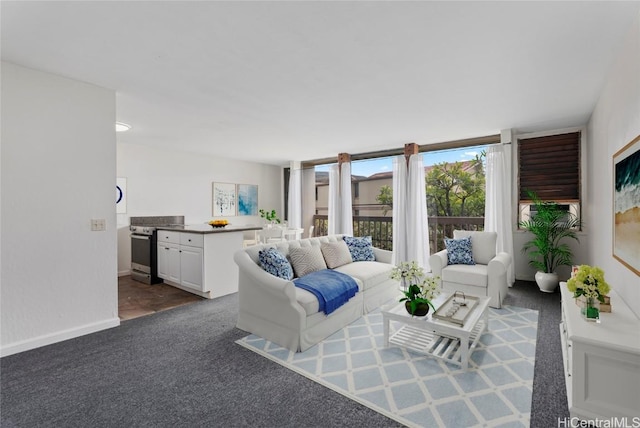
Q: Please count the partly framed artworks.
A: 2